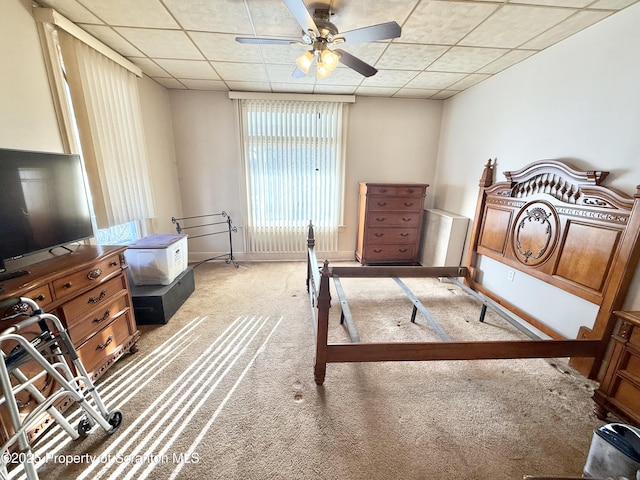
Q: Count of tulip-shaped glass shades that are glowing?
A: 3